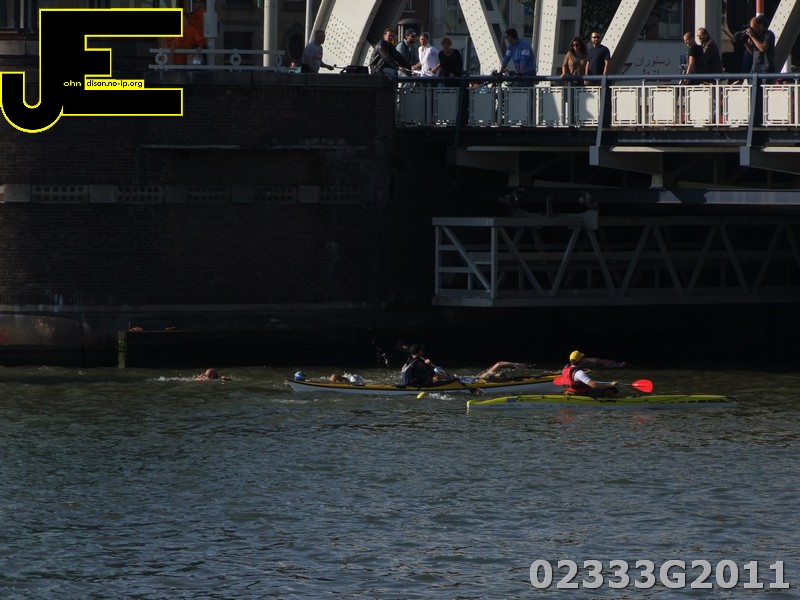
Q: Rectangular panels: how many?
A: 11